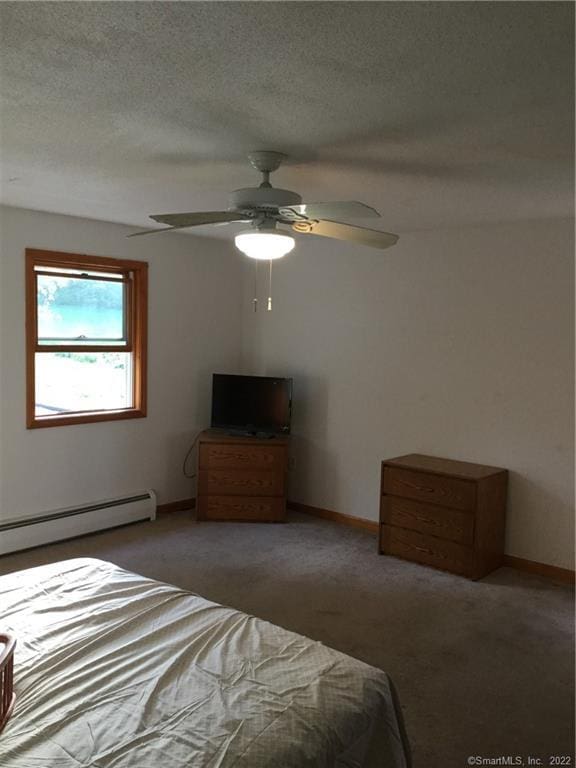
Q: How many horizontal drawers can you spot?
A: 6